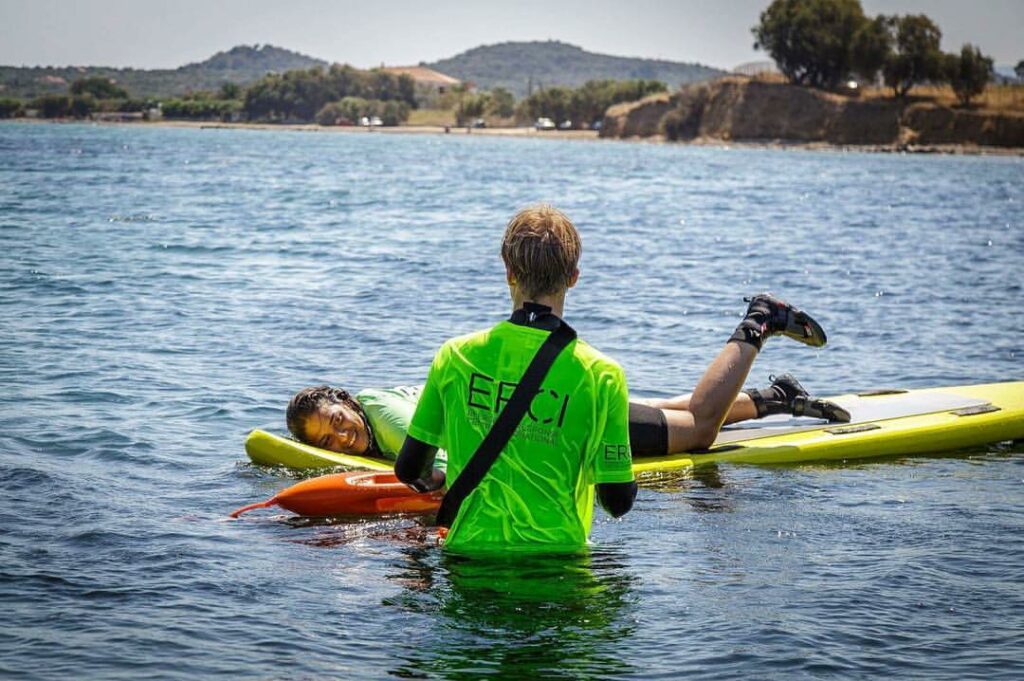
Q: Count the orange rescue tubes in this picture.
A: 1